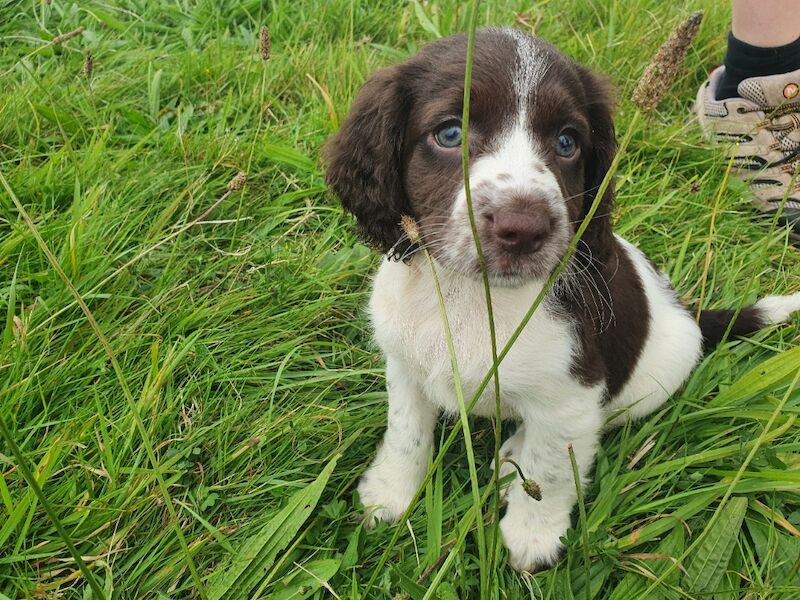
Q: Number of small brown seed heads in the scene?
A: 7